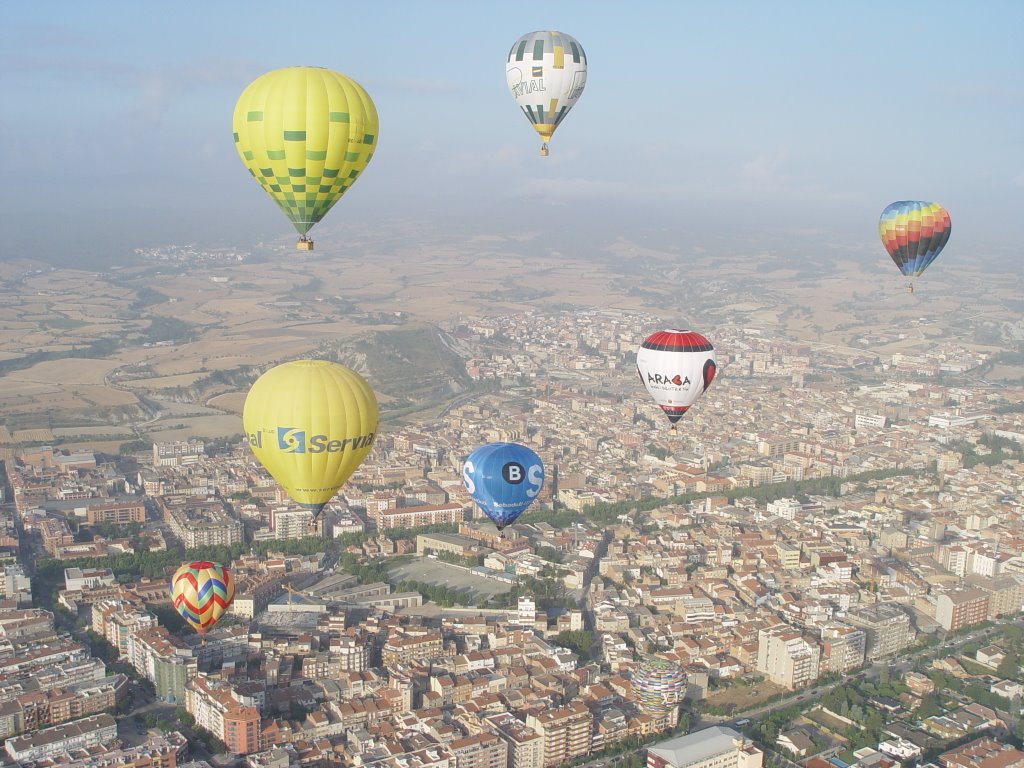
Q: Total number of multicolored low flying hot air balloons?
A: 2